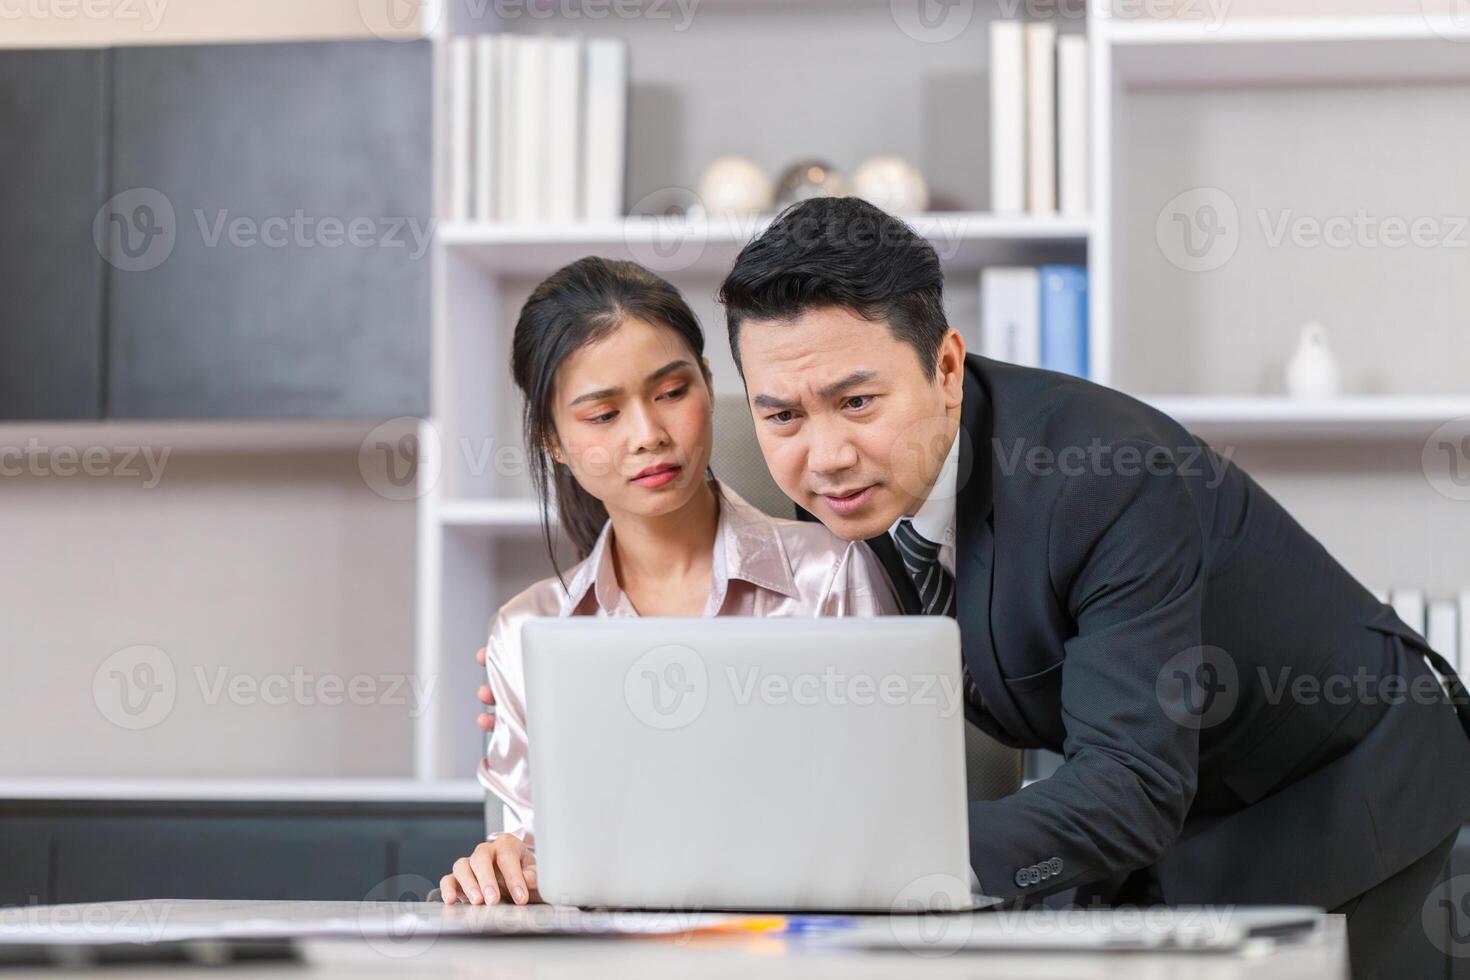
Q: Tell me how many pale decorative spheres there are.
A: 2